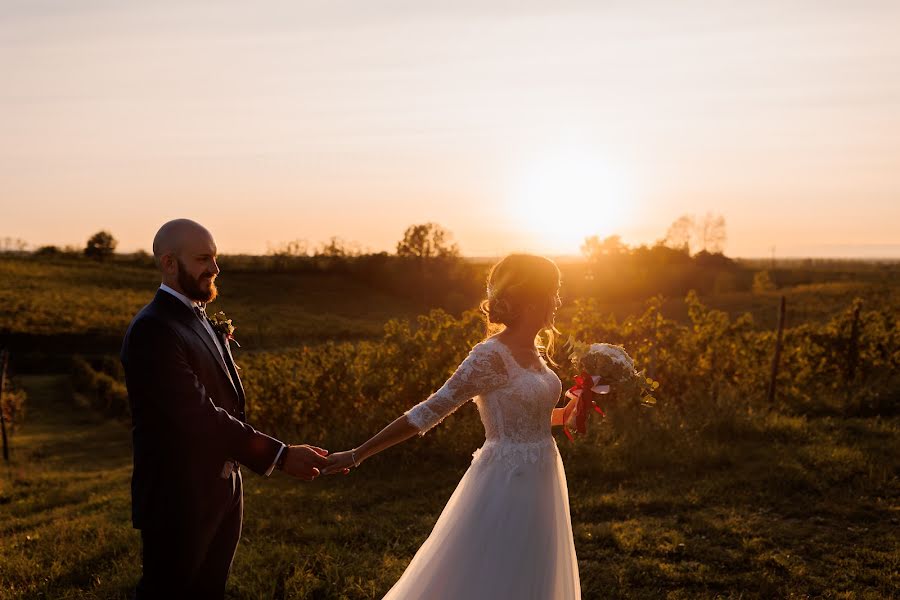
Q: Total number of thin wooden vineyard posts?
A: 3